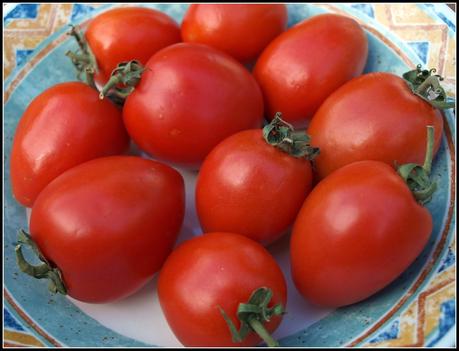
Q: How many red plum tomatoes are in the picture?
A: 10